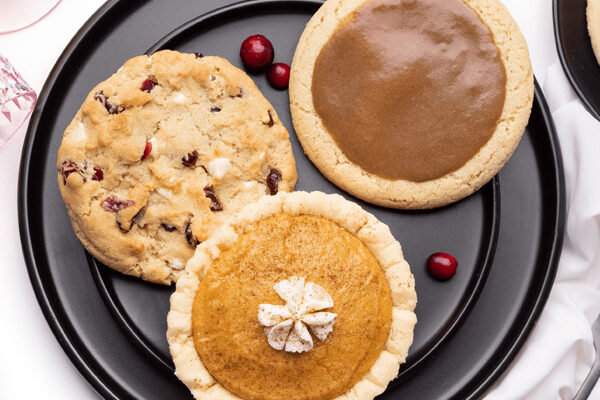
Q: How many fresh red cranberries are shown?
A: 3